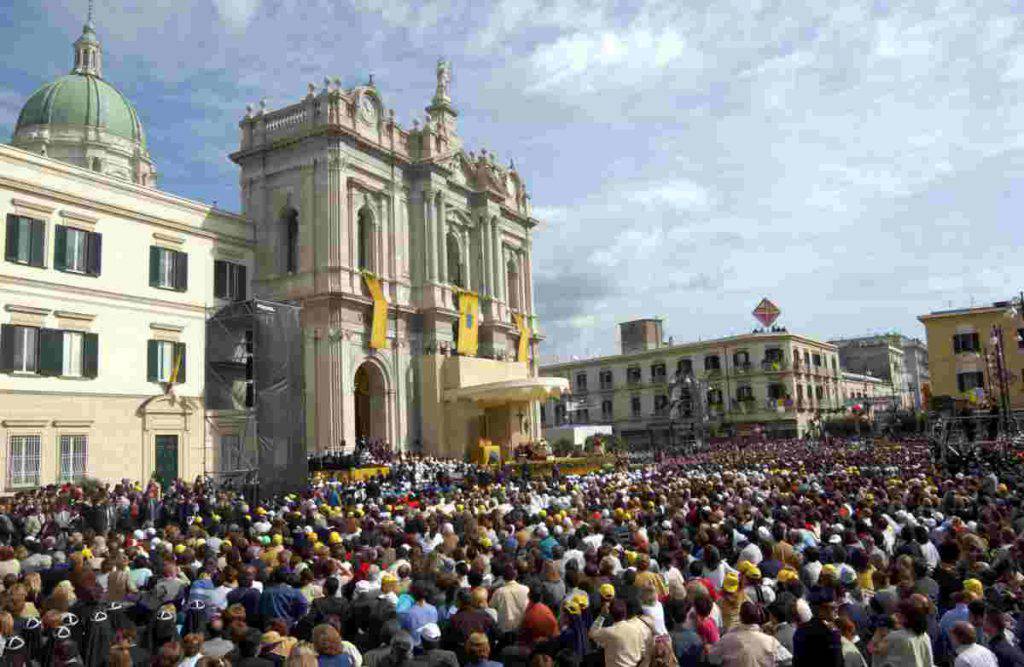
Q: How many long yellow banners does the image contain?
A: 3